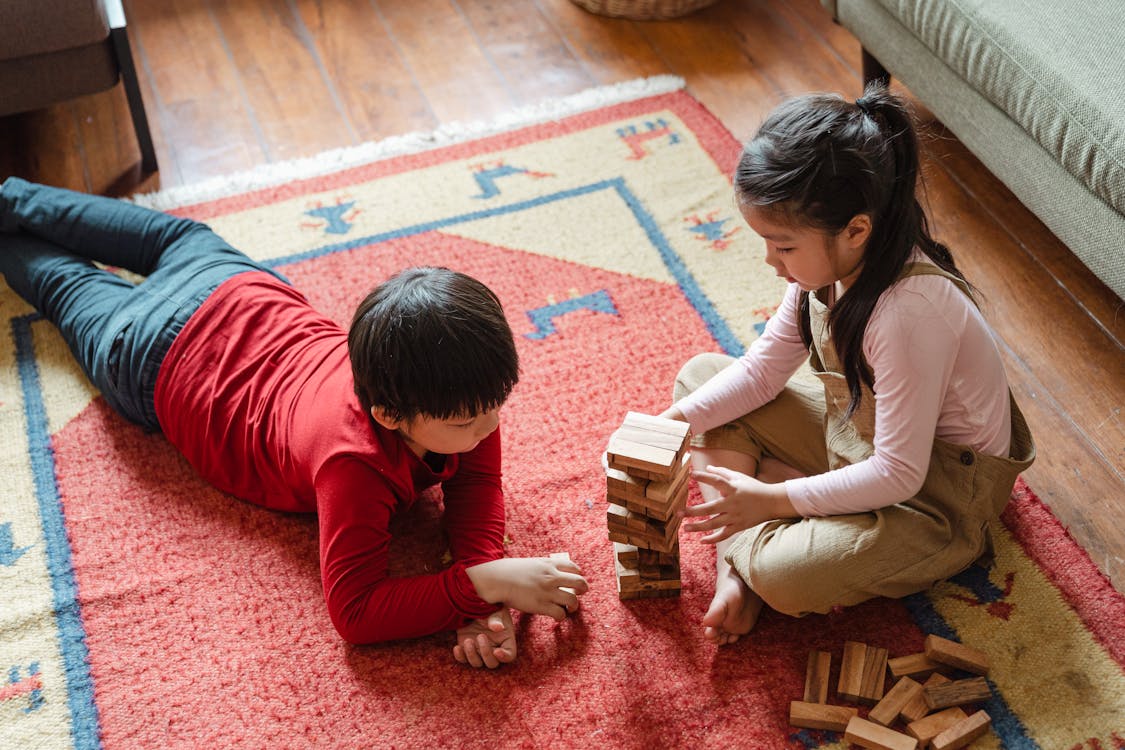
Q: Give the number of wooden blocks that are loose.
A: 12